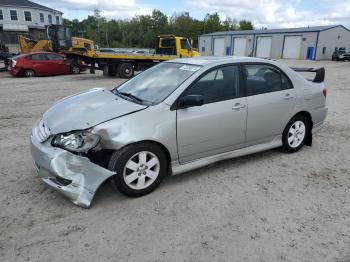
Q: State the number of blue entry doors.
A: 2